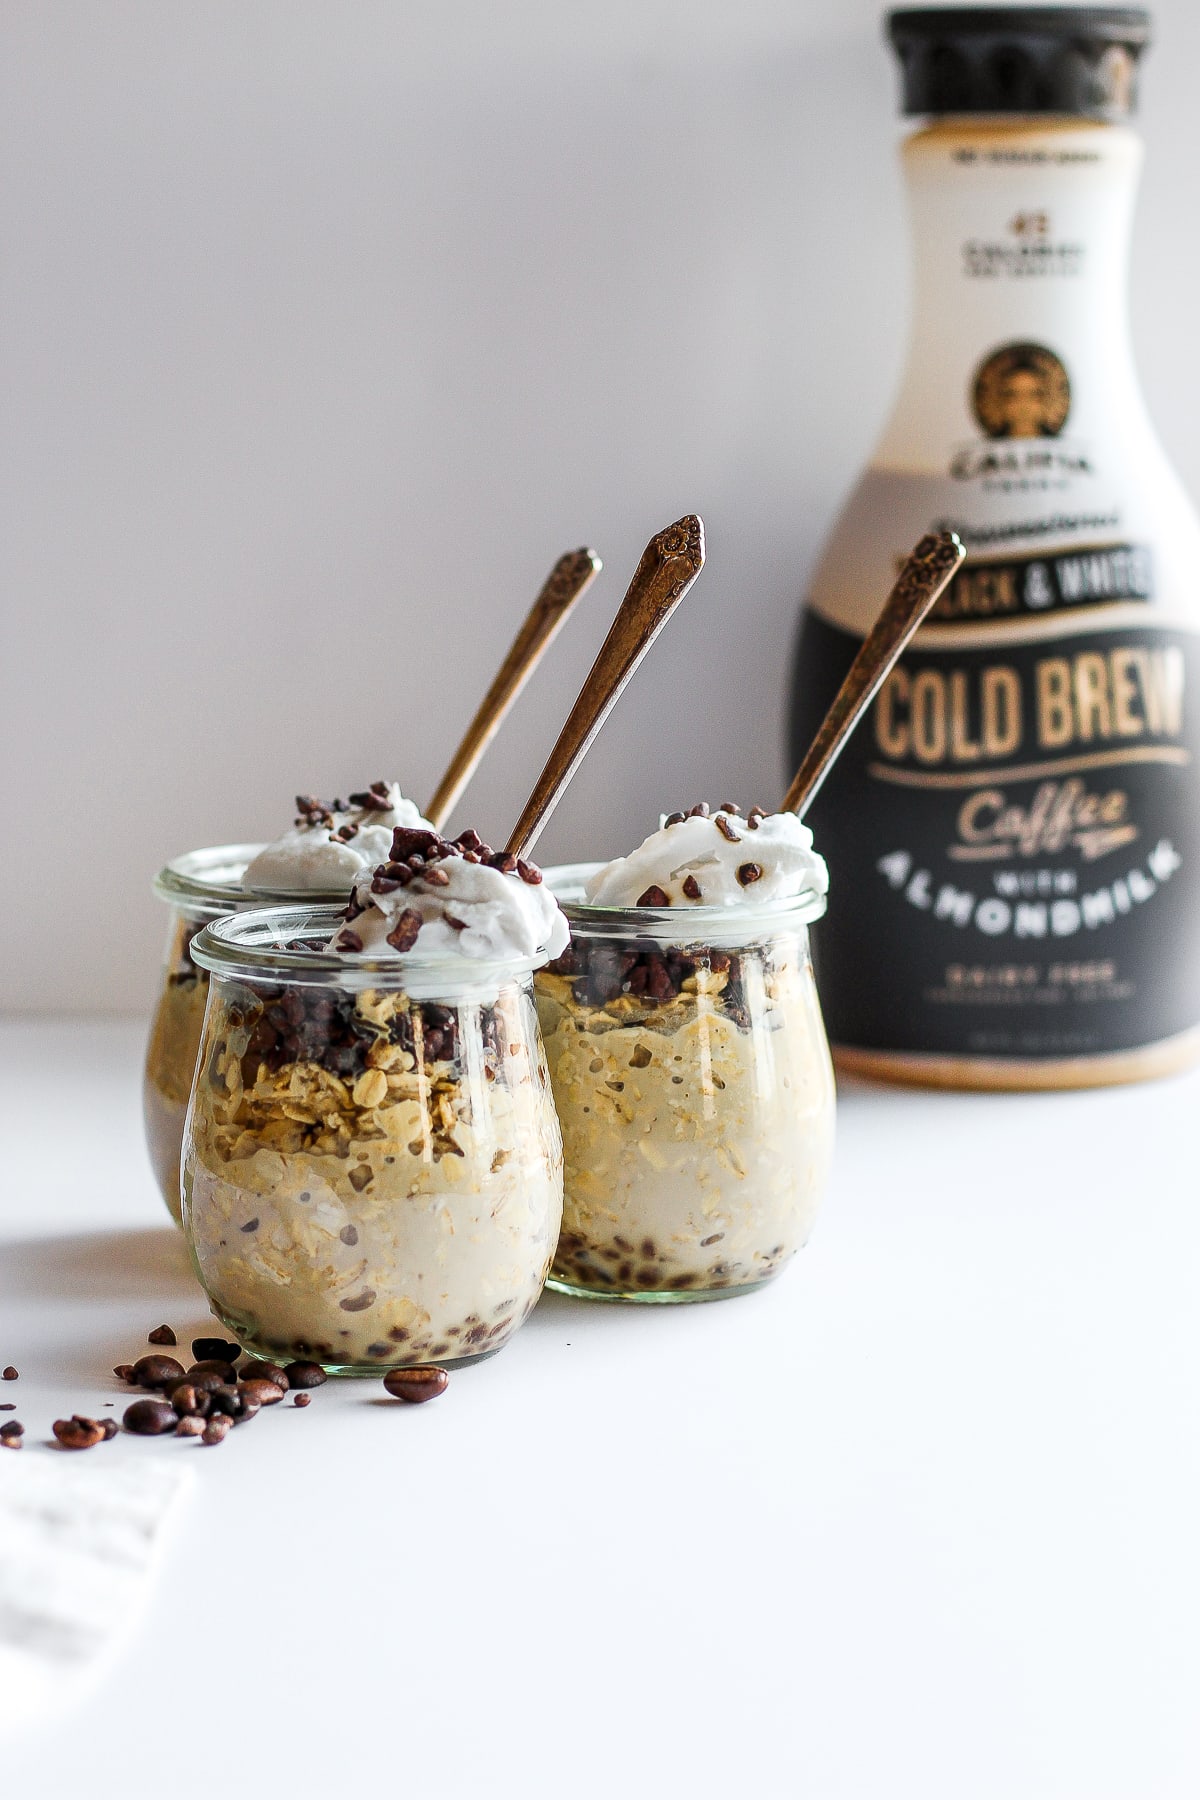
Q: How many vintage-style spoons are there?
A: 3